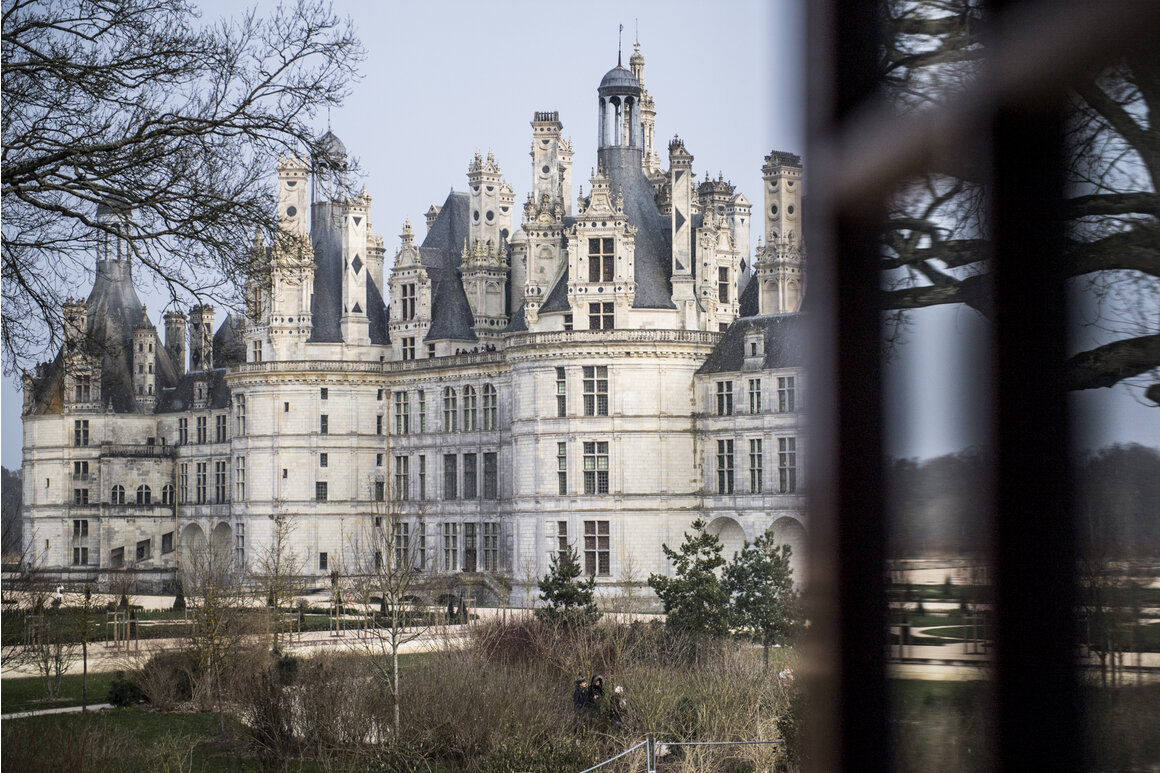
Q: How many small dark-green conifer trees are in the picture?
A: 3